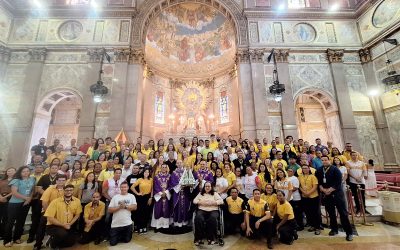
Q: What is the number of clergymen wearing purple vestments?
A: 3